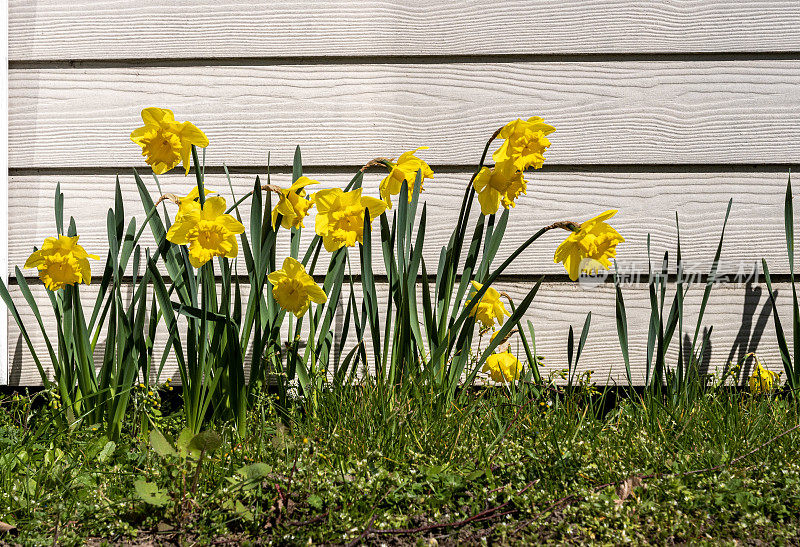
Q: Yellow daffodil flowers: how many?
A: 14